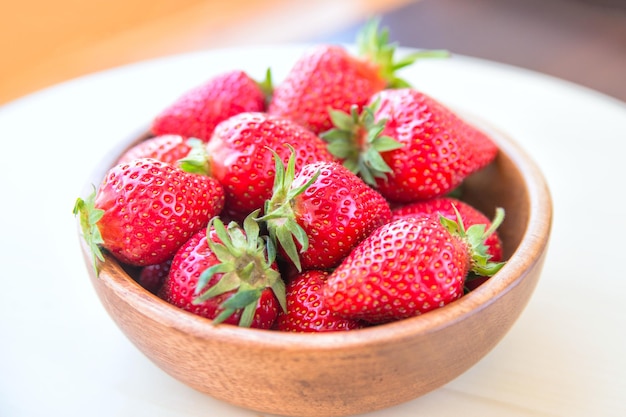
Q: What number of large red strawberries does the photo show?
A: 11